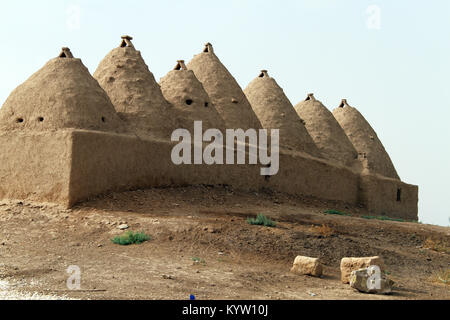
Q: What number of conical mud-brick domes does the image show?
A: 7